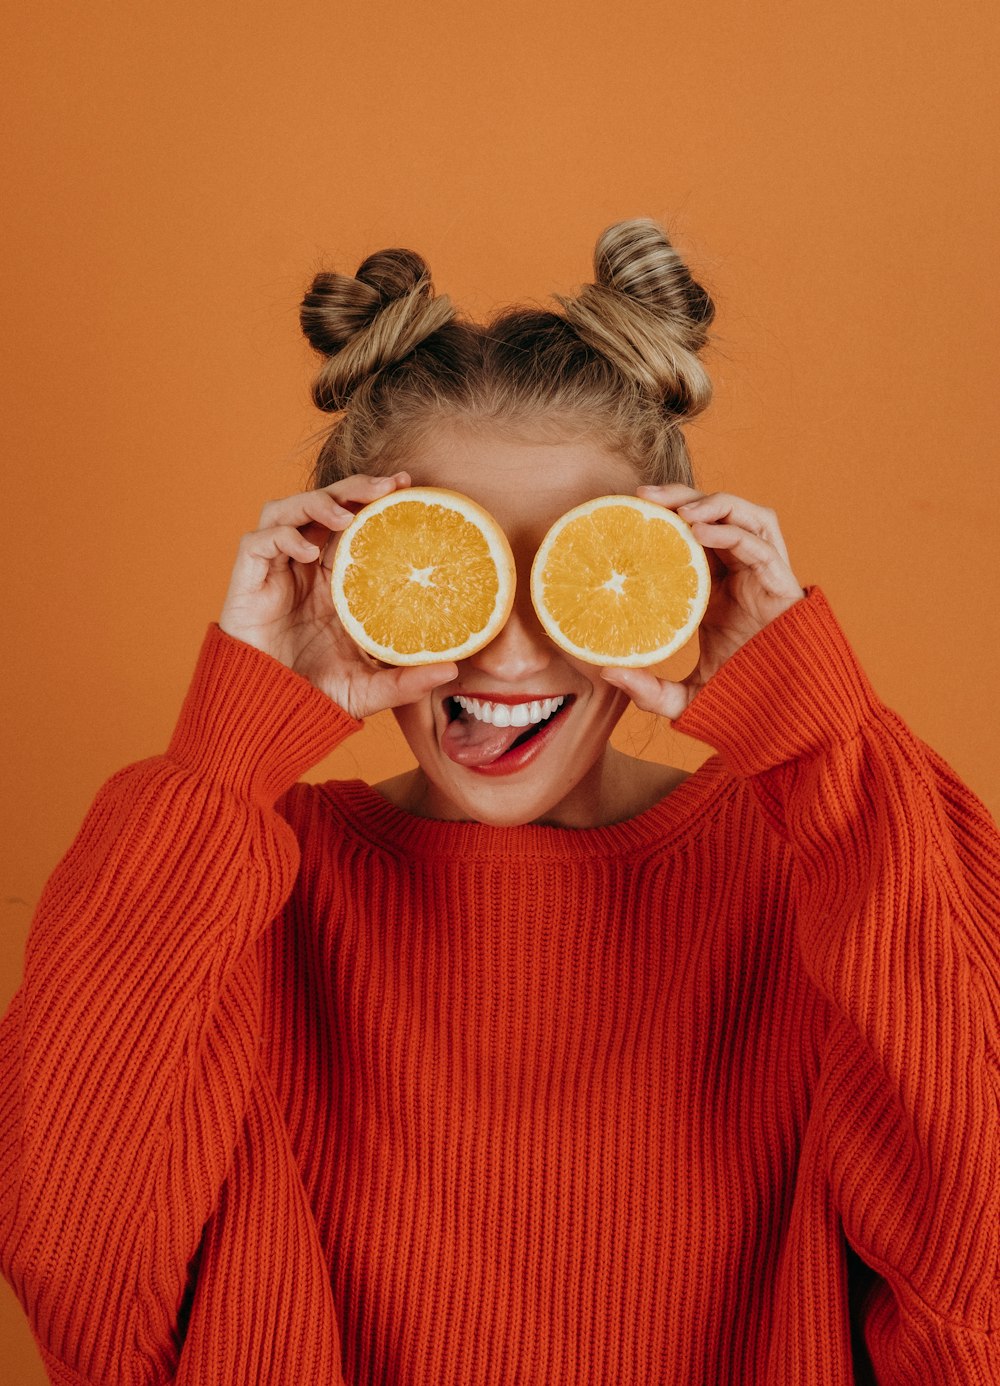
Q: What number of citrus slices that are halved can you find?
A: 2